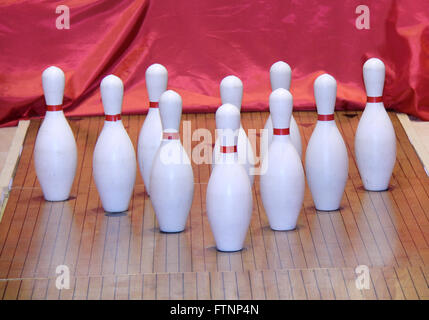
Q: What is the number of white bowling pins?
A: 10